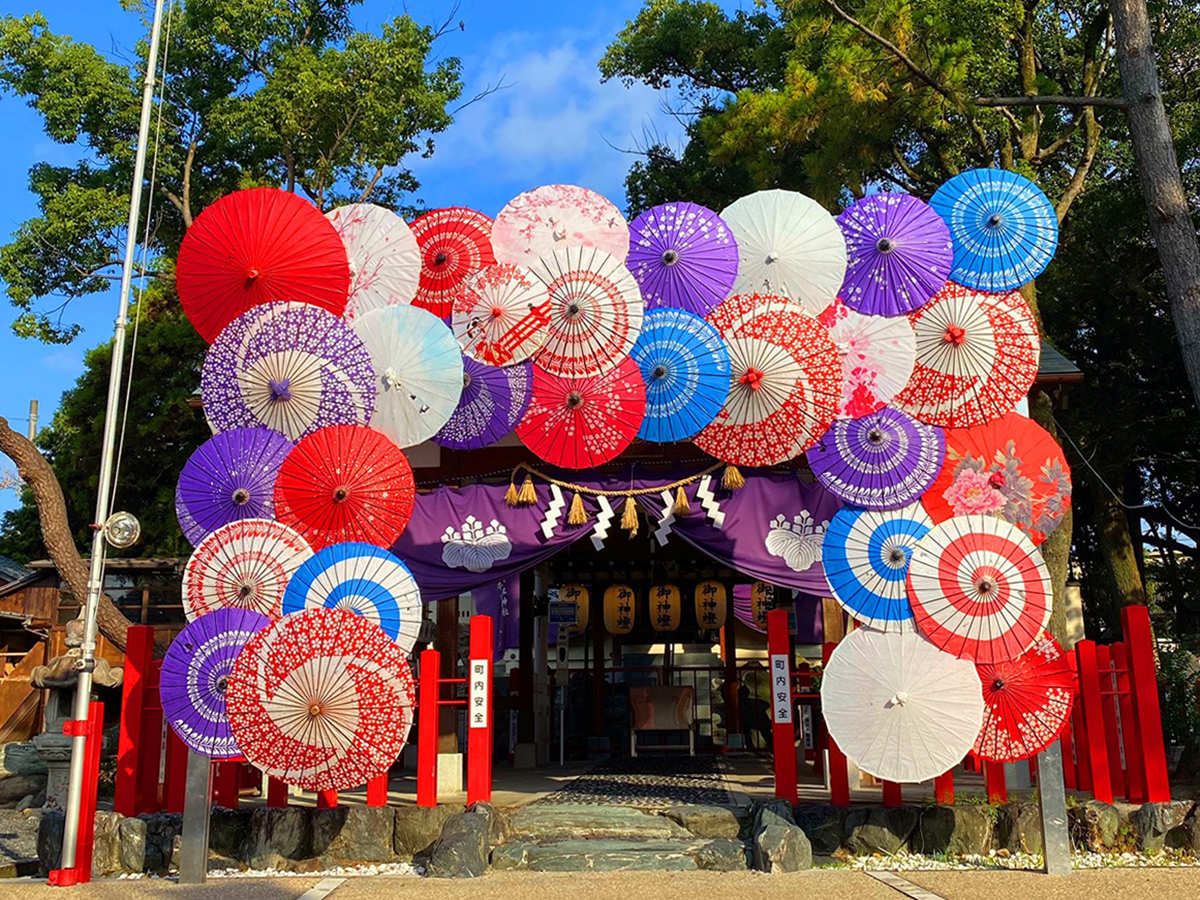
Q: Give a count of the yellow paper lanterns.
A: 5